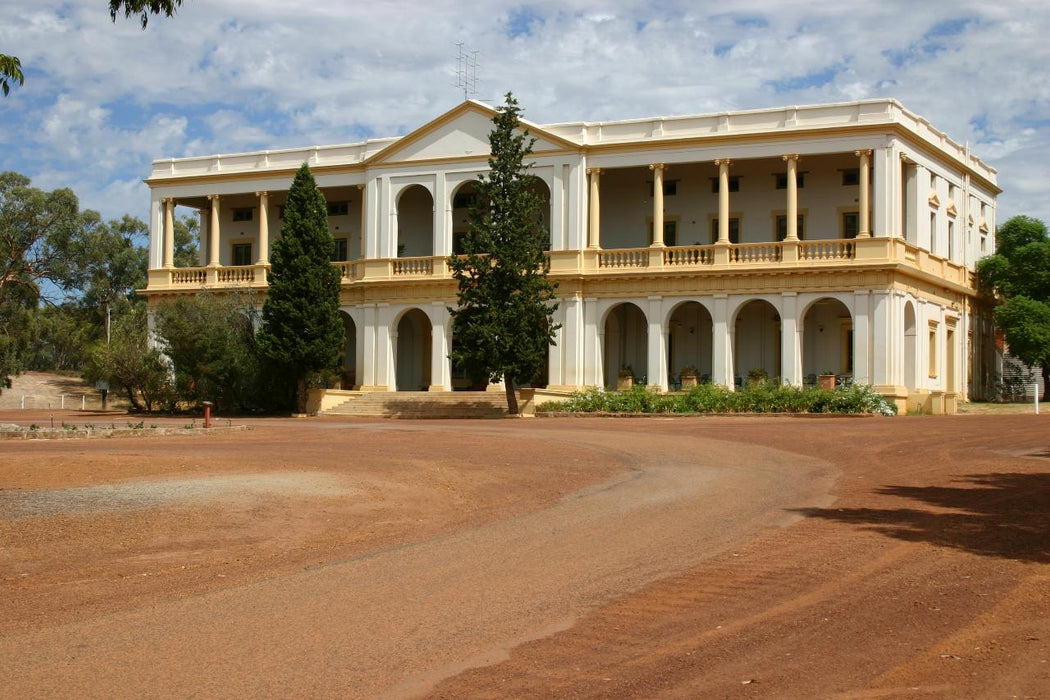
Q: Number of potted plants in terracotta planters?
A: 4